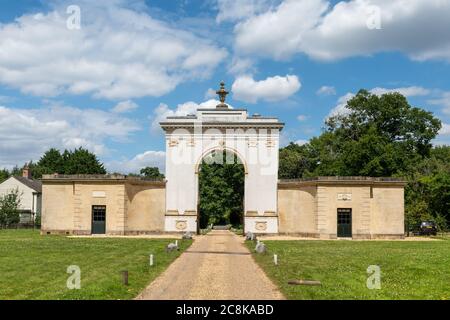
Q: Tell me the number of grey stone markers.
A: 4